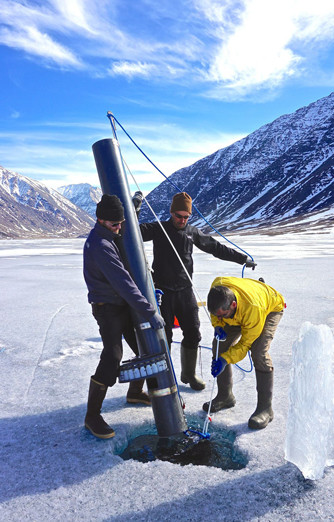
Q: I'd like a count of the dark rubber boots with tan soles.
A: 2